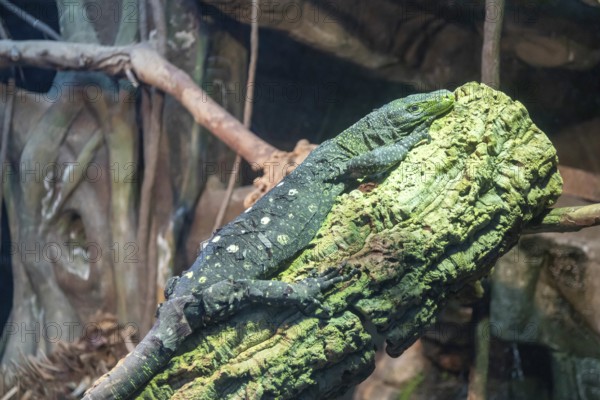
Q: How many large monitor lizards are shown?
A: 1